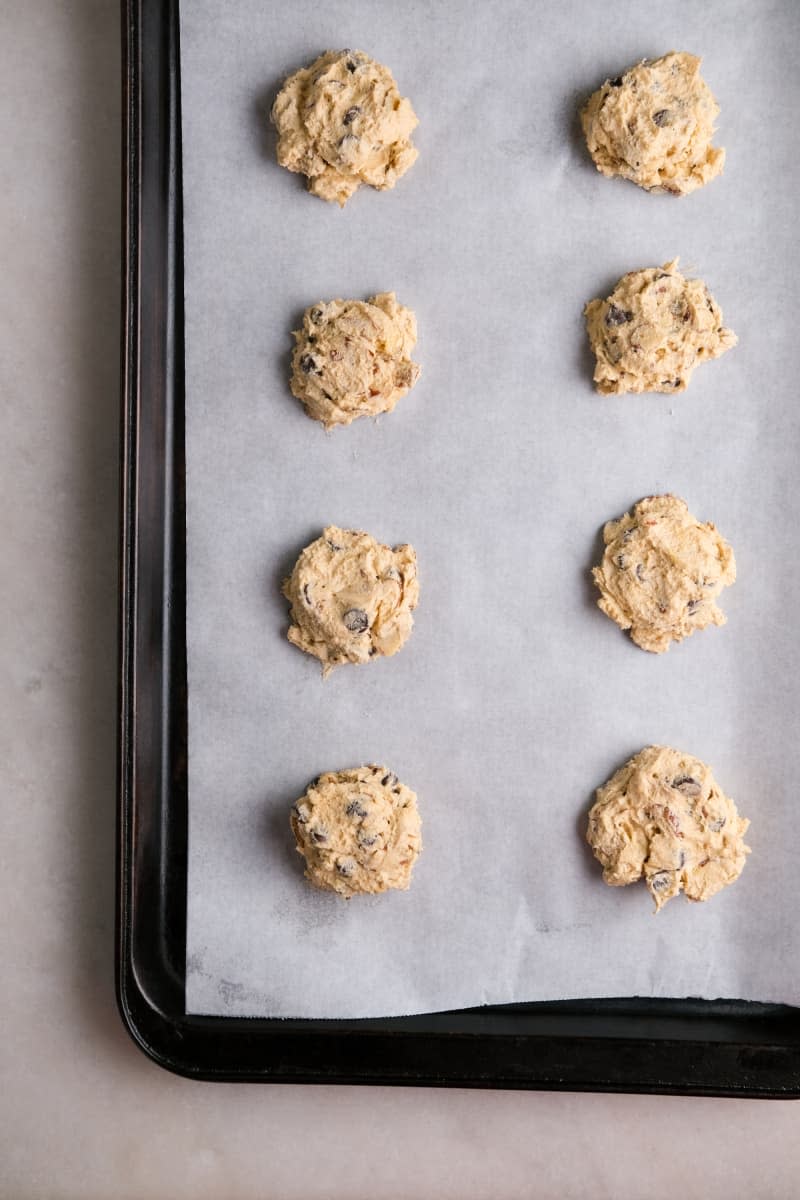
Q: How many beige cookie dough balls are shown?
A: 8